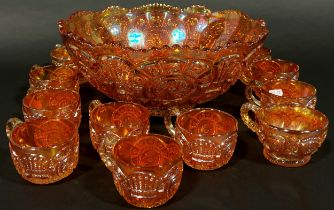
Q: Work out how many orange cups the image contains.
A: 11